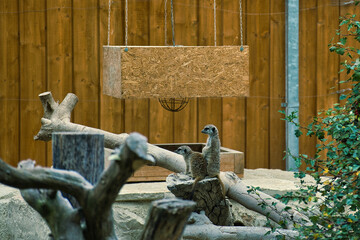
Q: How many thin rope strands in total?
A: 6